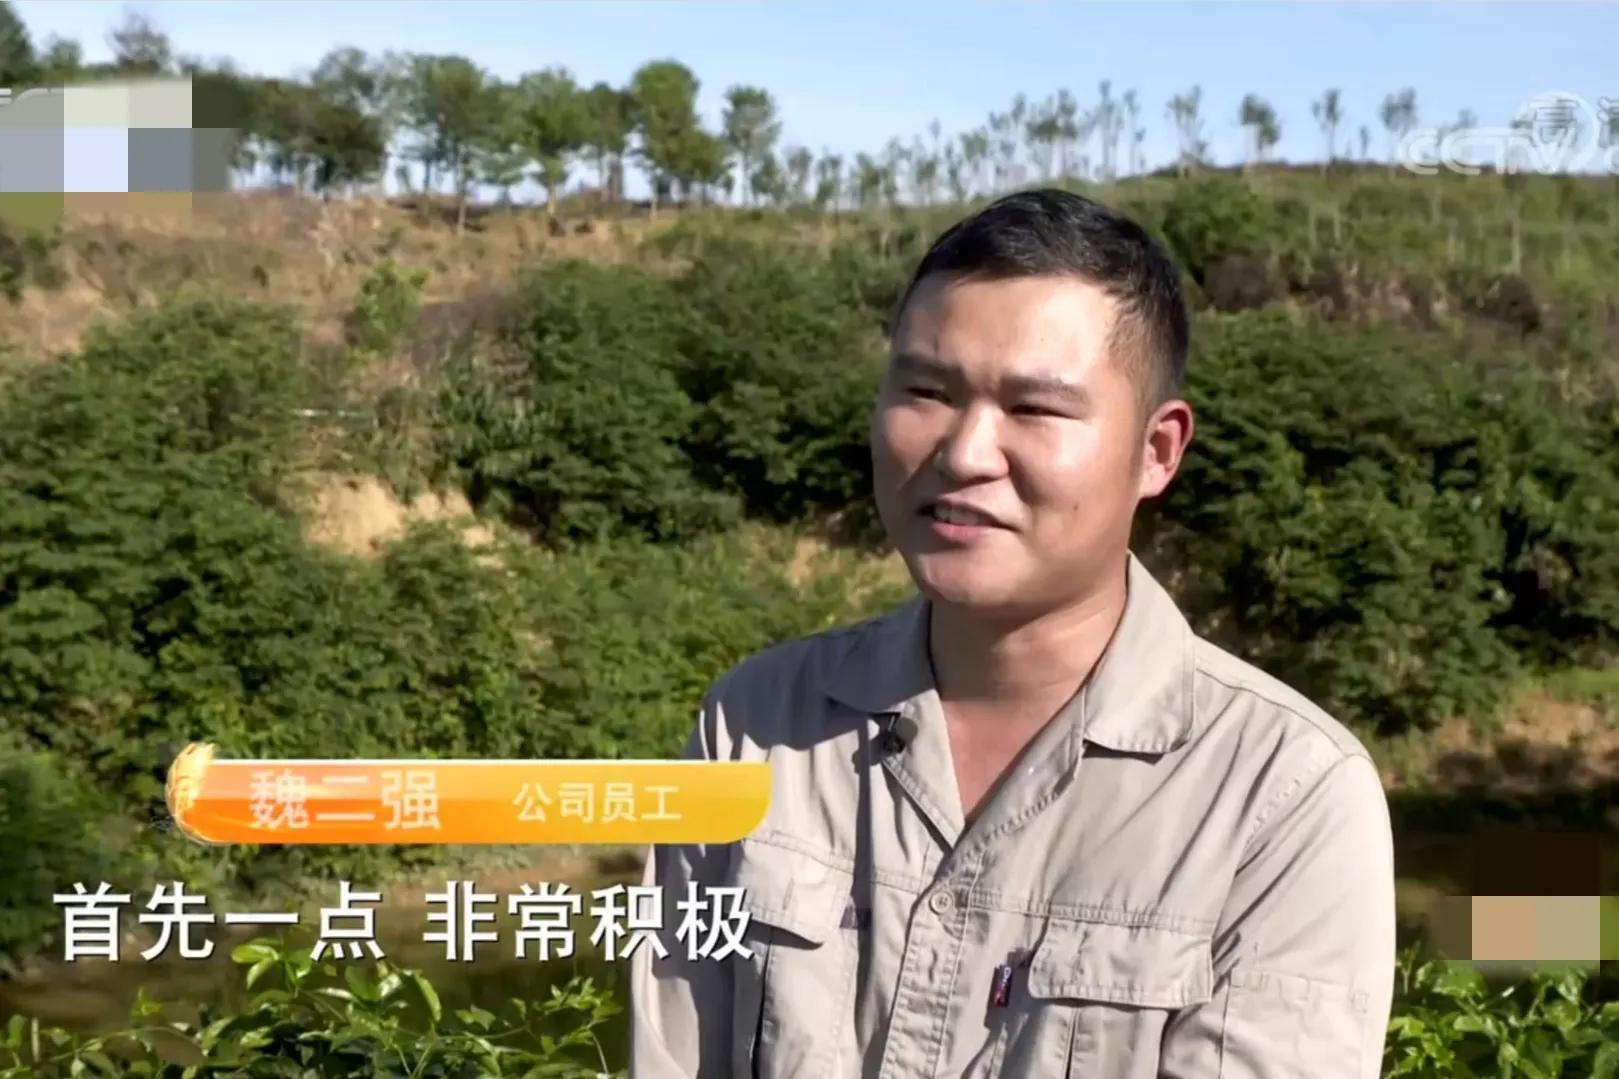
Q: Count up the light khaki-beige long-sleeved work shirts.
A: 1